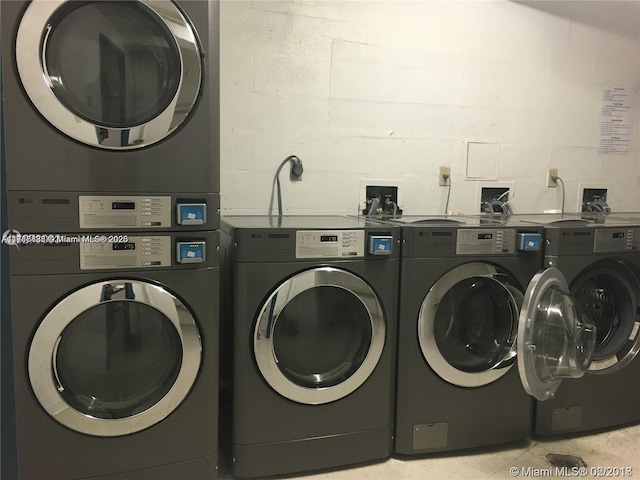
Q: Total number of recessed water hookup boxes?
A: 3